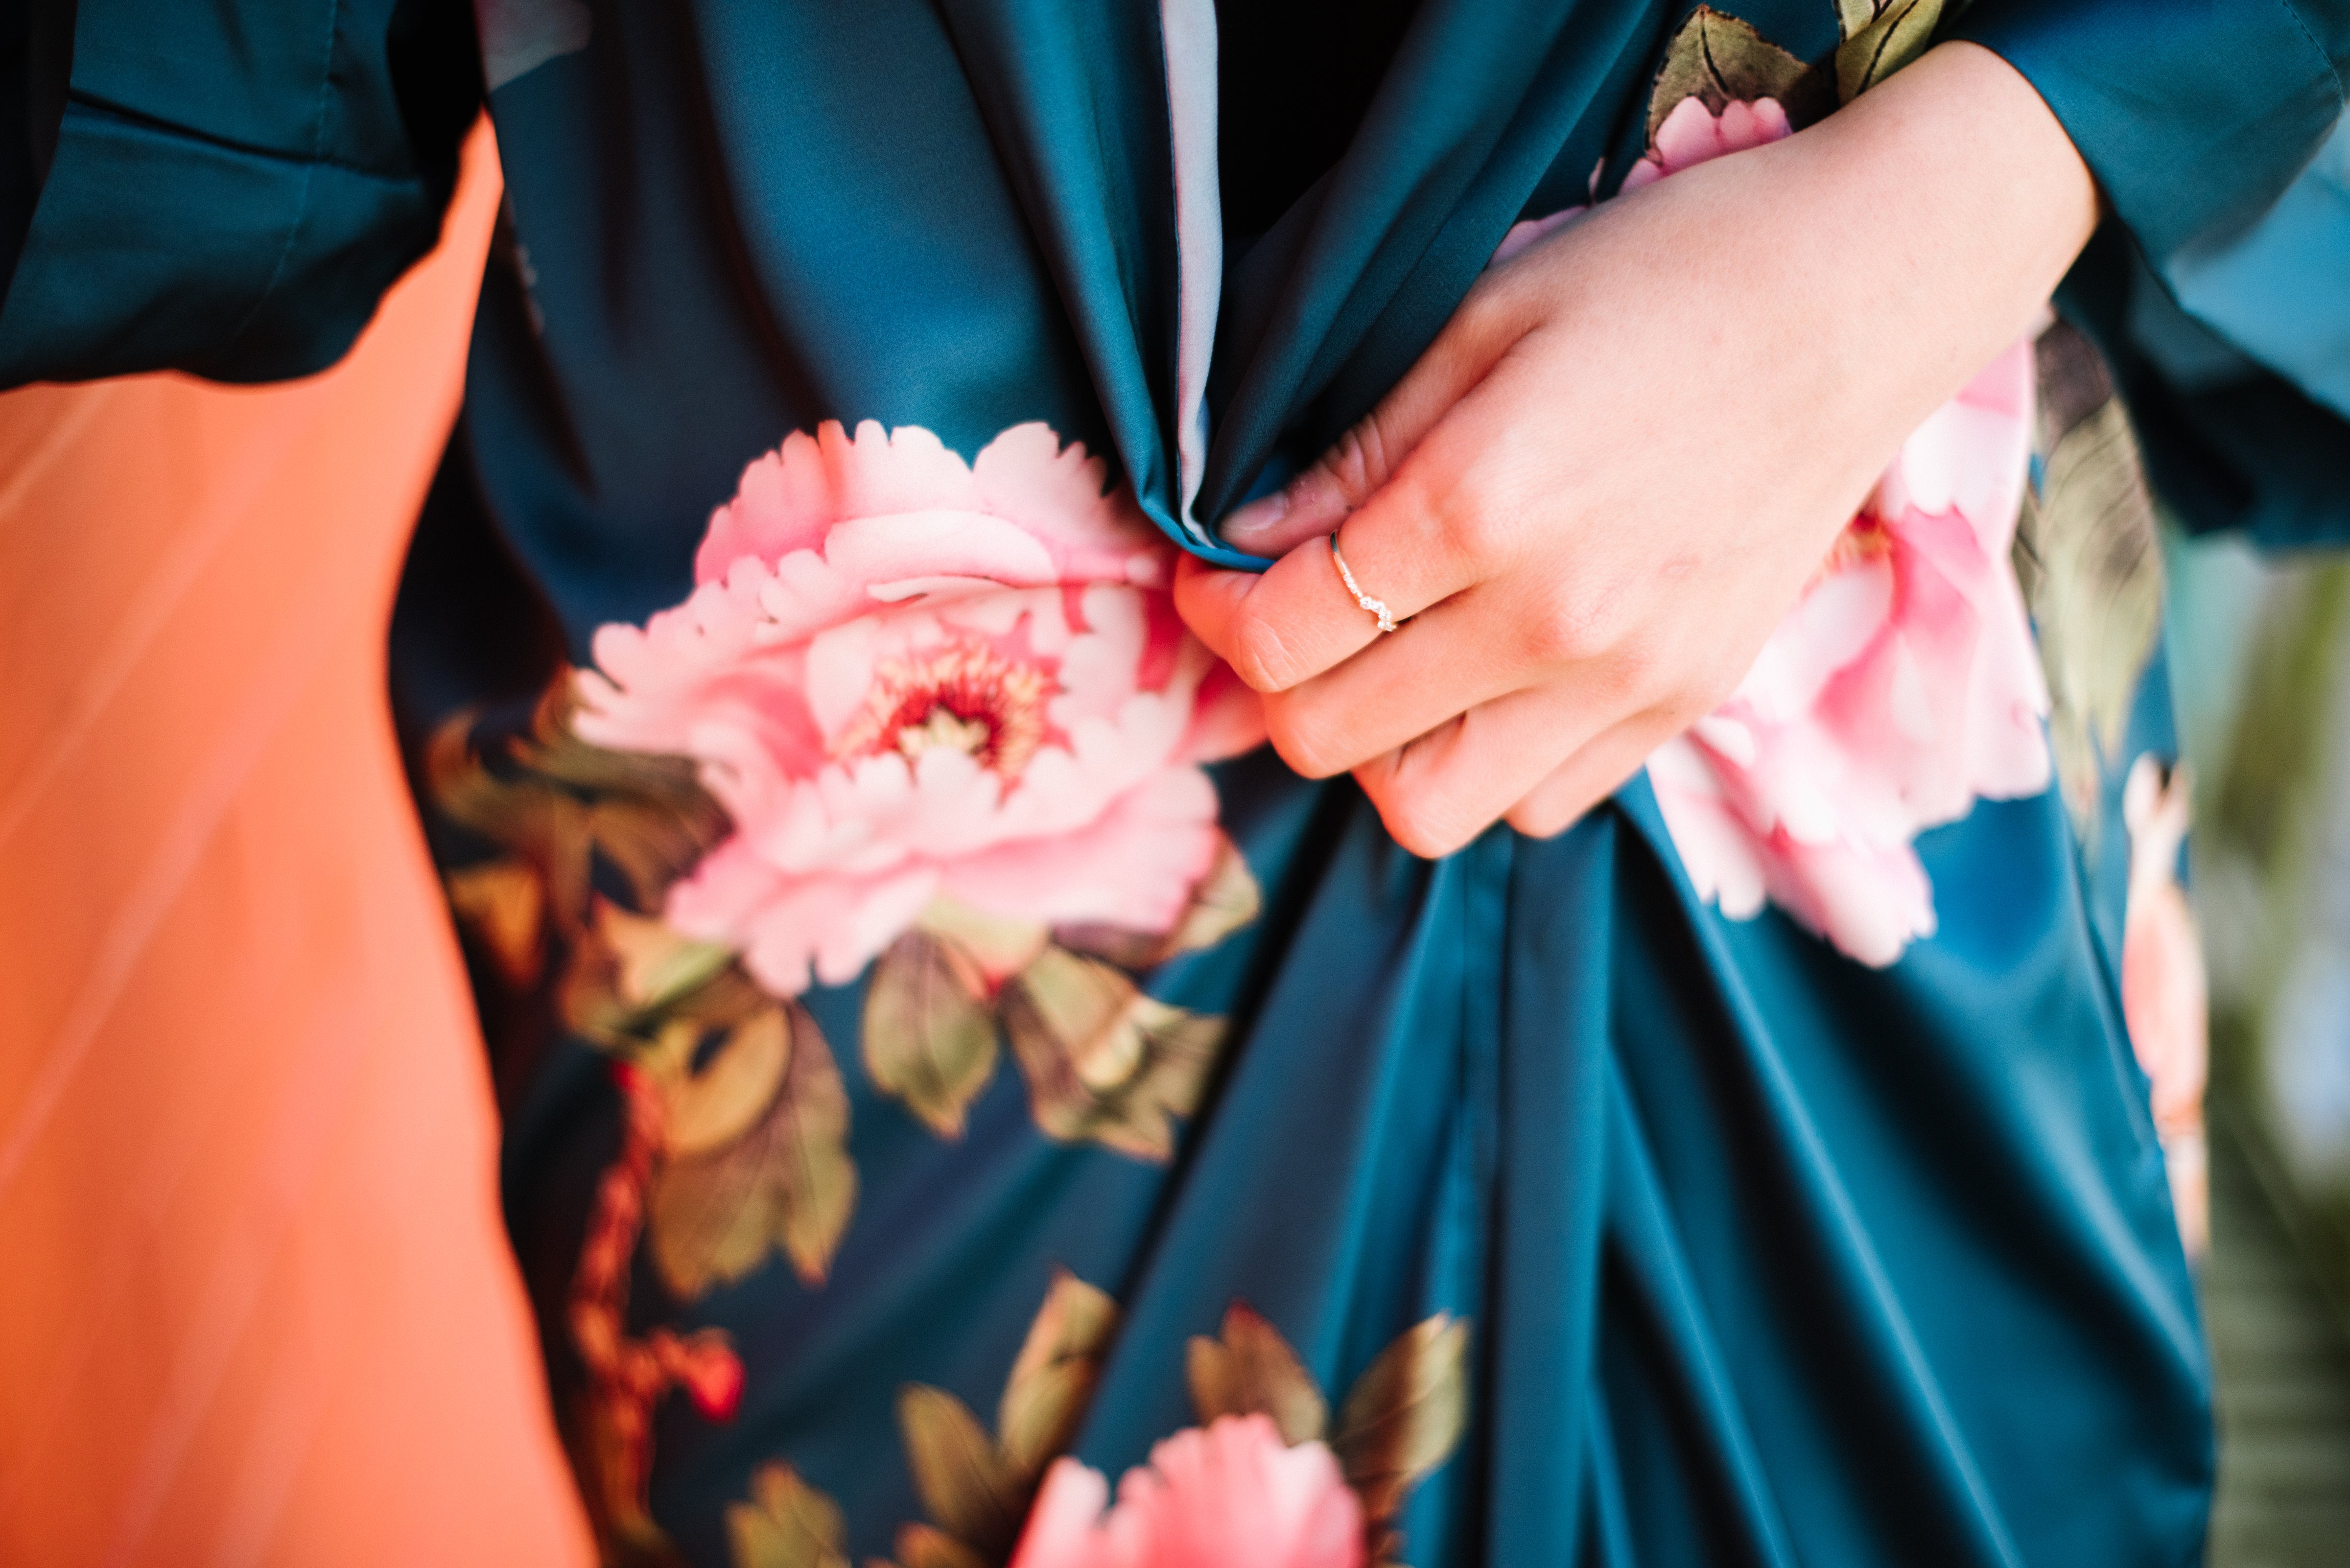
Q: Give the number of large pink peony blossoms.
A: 3